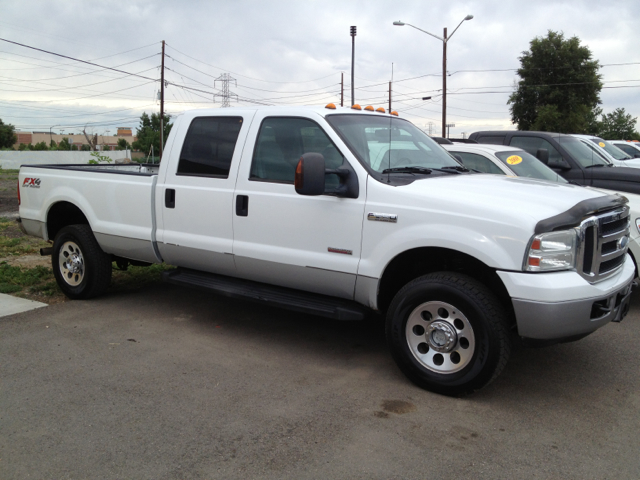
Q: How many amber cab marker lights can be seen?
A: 5